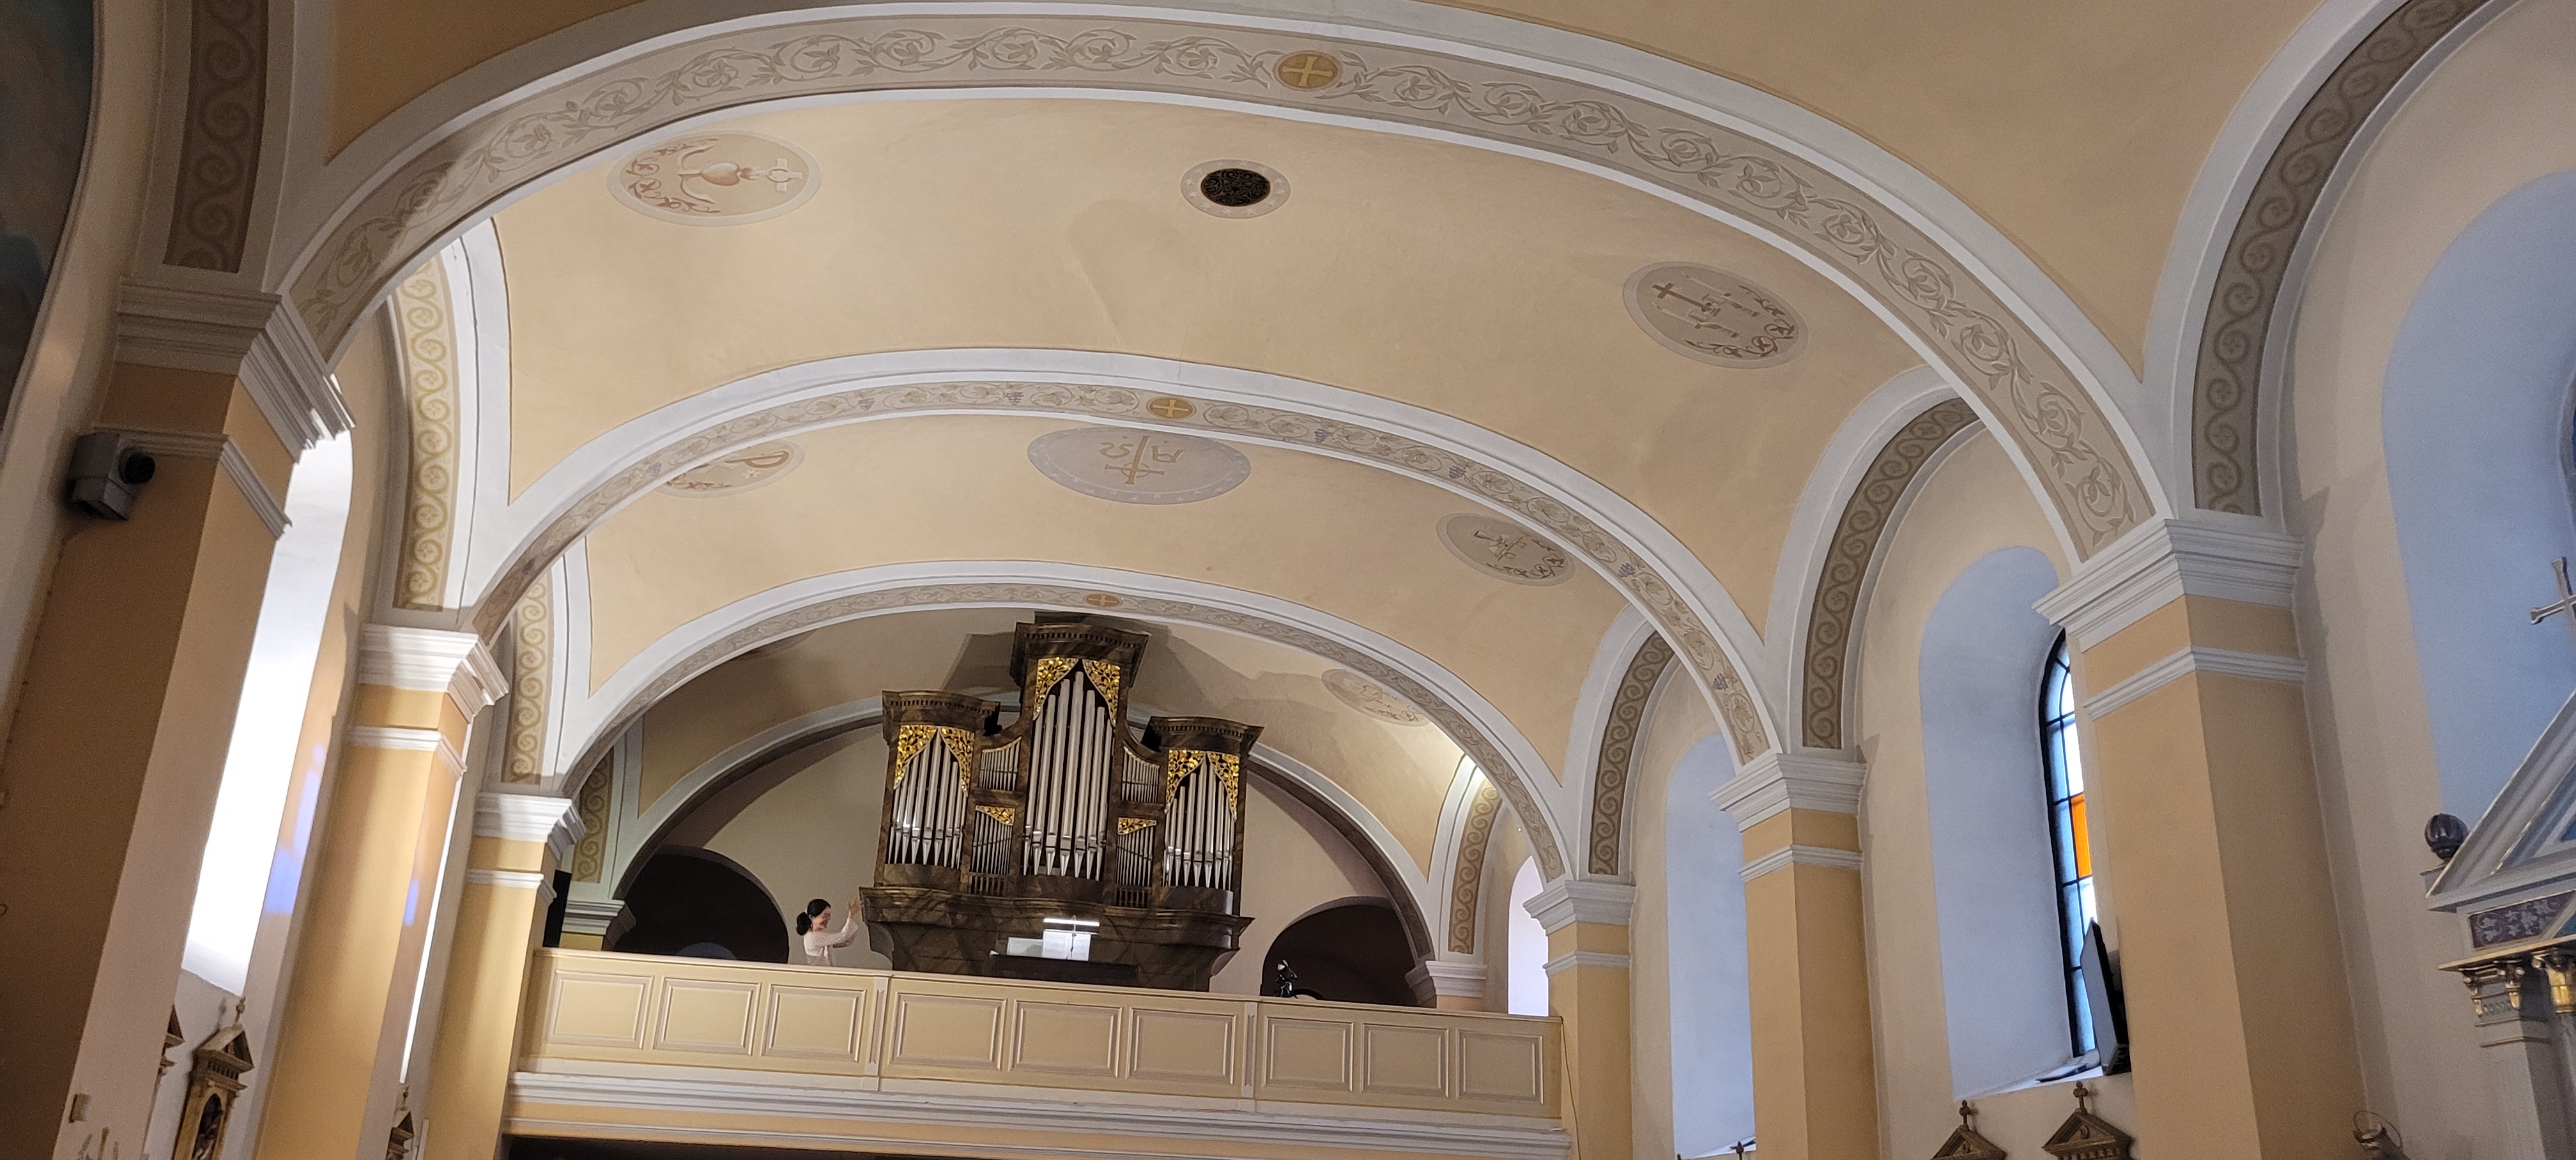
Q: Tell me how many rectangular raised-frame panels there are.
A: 9